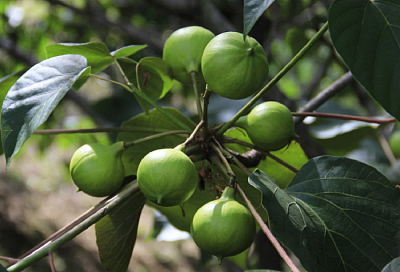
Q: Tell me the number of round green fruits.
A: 6